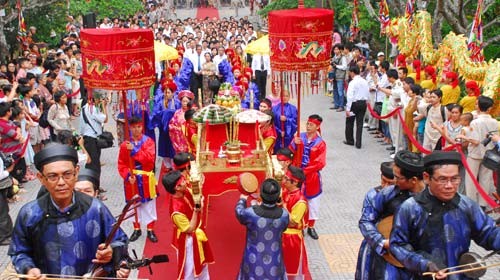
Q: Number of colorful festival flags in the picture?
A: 5